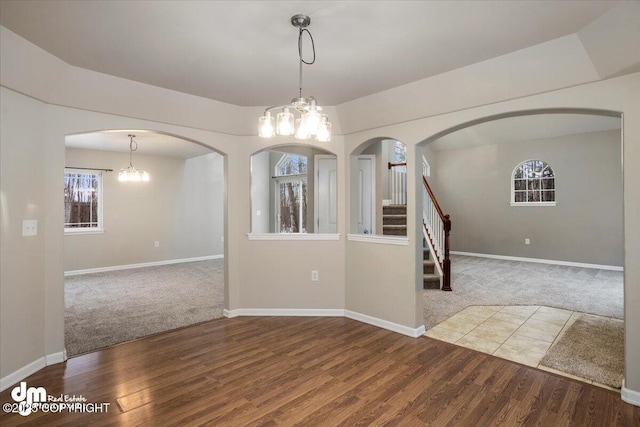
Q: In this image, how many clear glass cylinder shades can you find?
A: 5